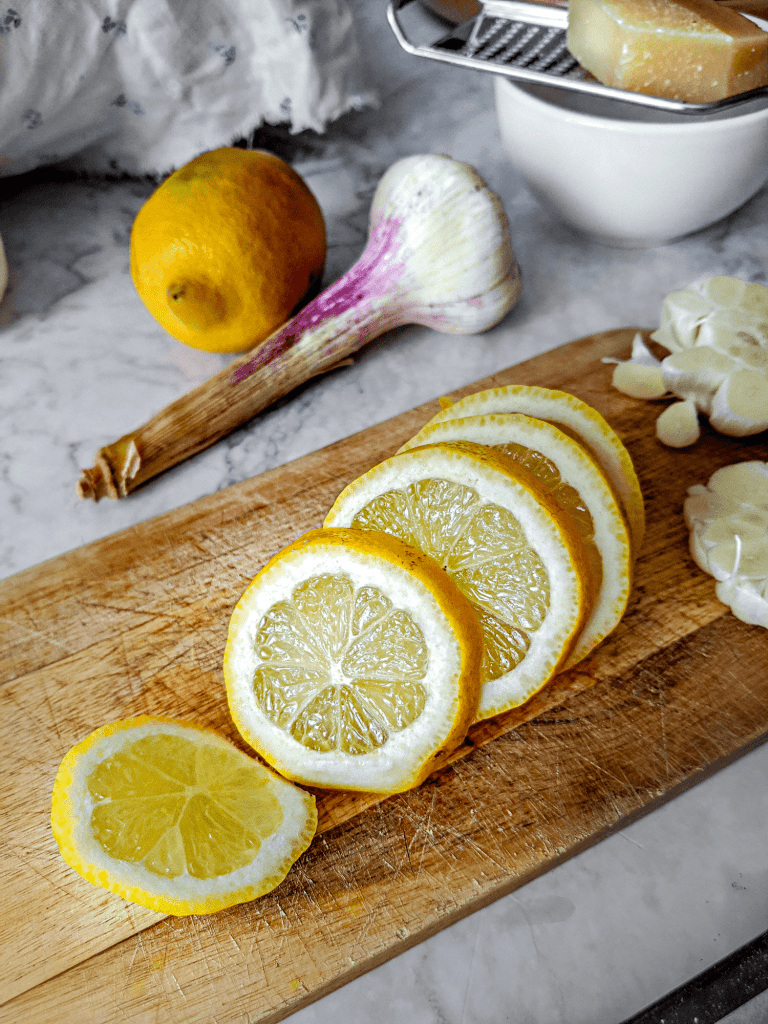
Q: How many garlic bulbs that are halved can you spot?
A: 2